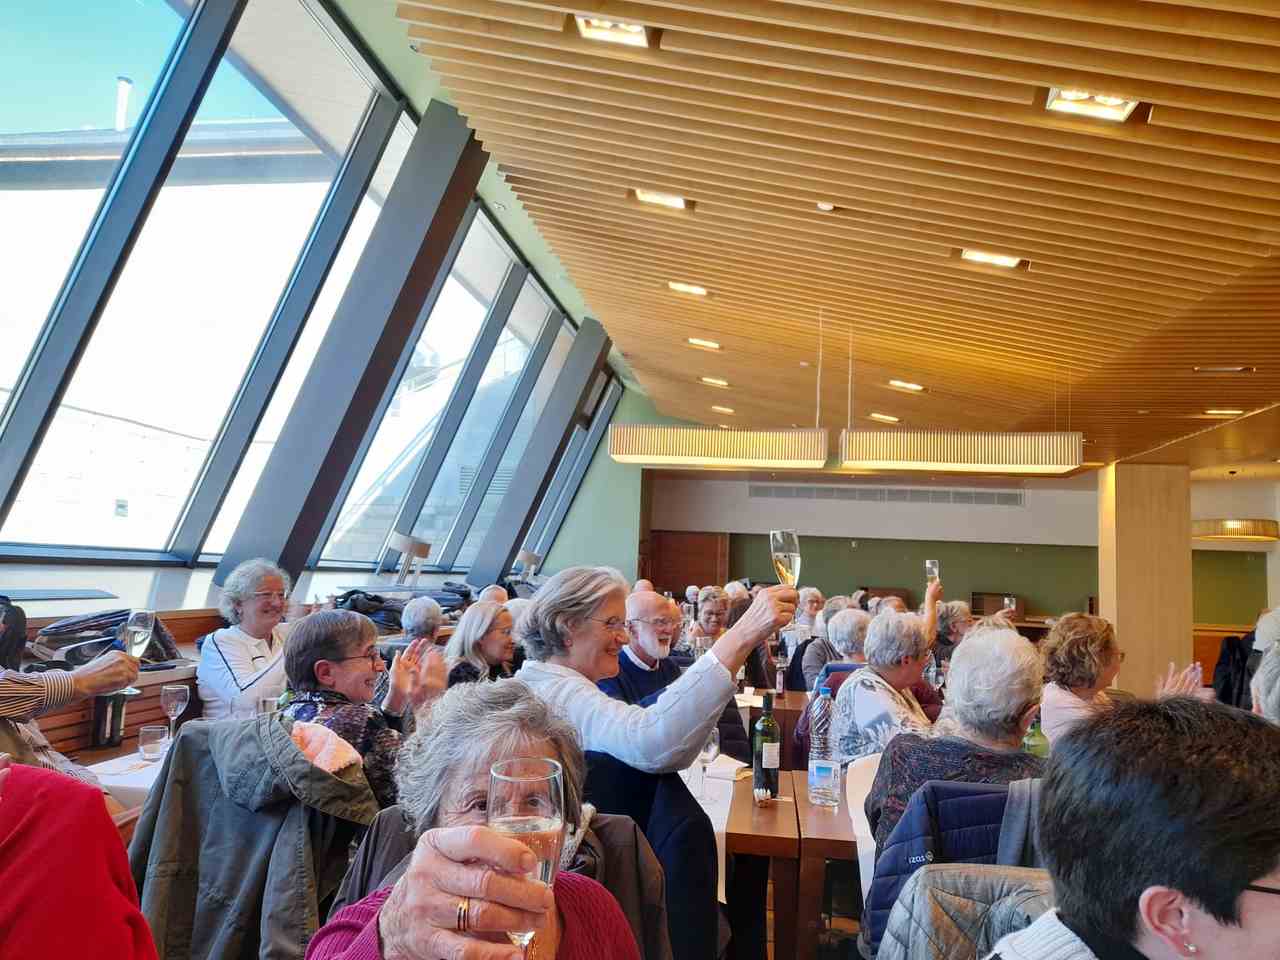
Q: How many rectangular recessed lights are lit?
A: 11